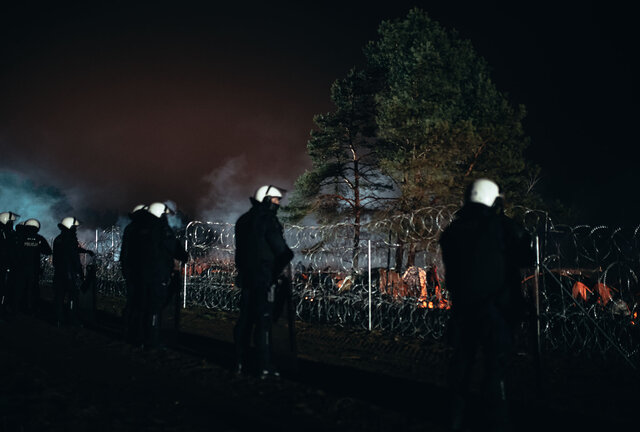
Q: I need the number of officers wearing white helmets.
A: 7